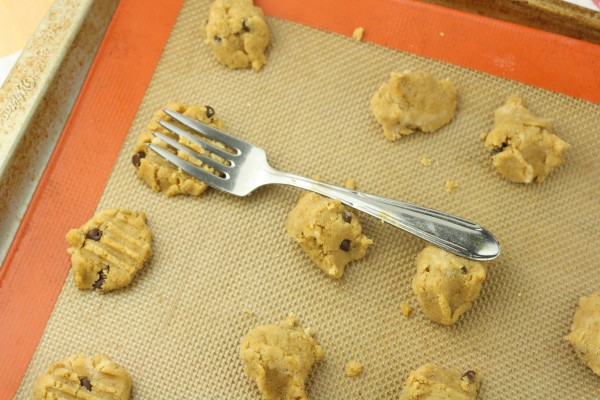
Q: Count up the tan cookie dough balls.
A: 11